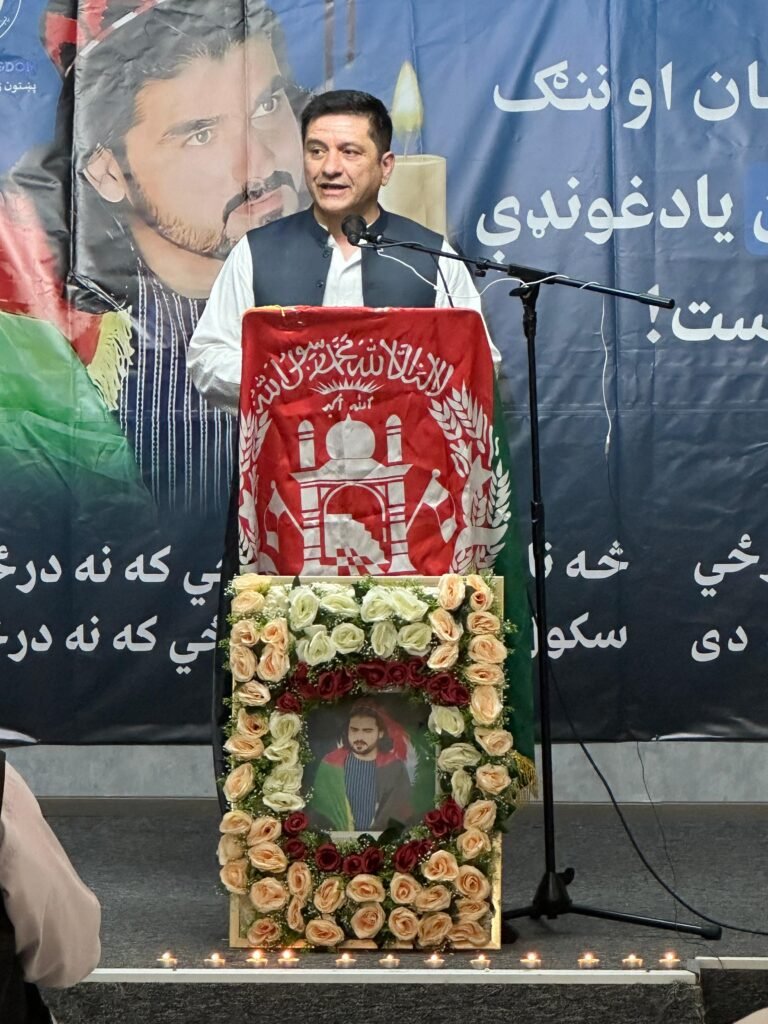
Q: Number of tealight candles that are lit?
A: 12